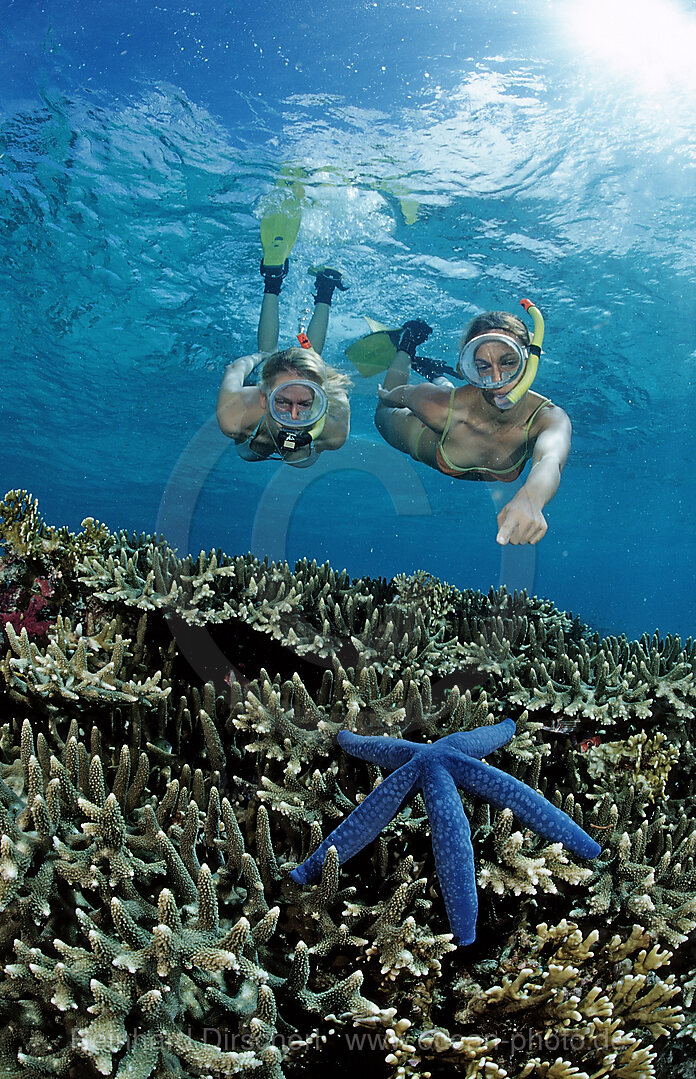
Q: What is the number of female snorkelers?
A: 2